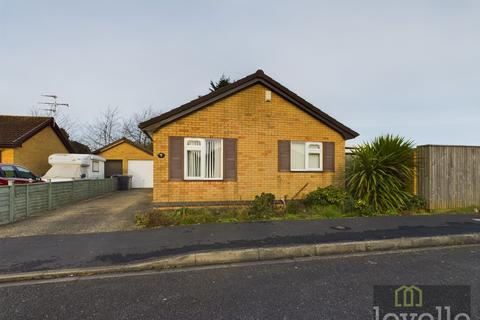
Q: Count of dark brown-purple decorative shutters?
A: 4